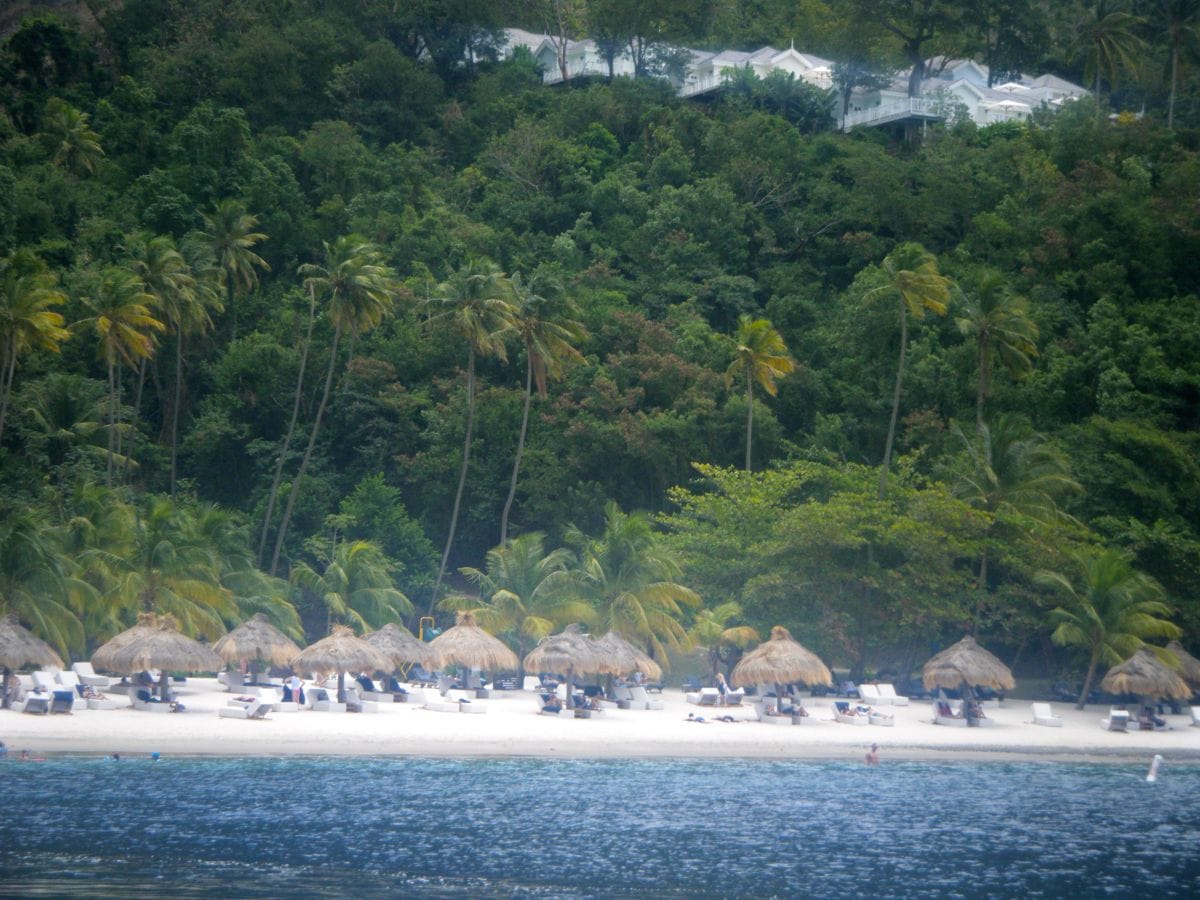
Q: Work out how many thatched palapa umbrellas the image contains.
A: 13